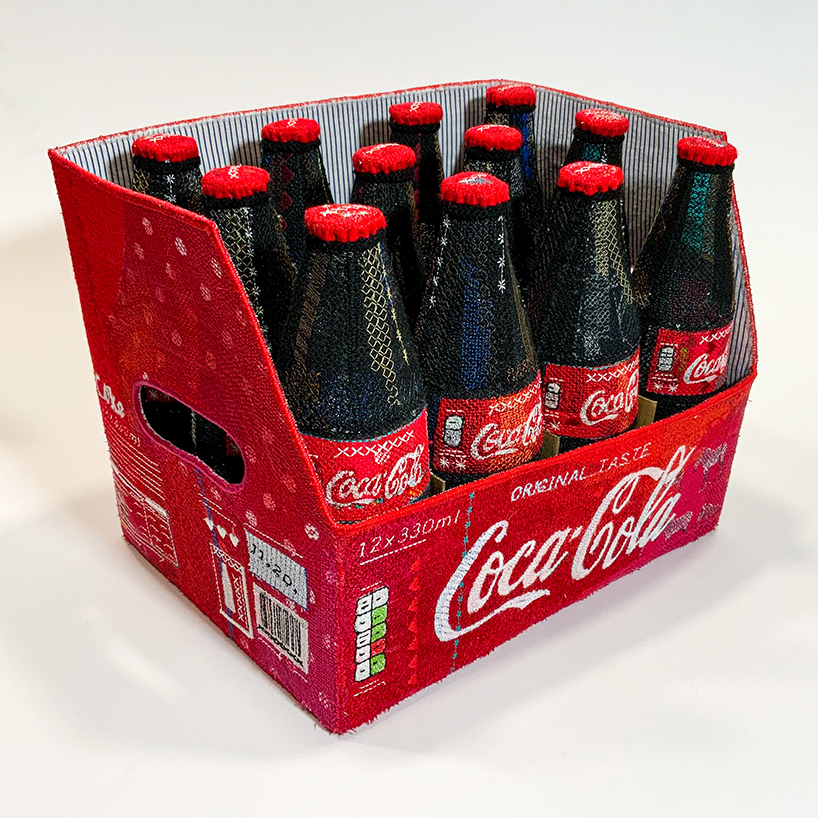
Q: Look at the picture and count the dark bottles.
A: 12